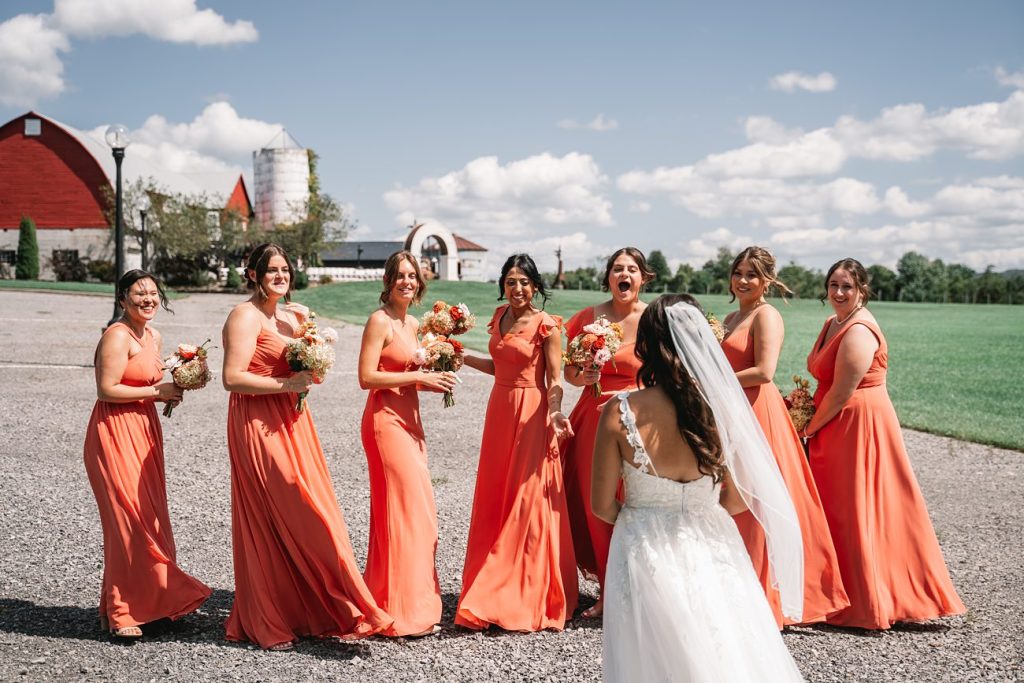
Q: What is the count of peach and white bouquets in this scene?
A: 7